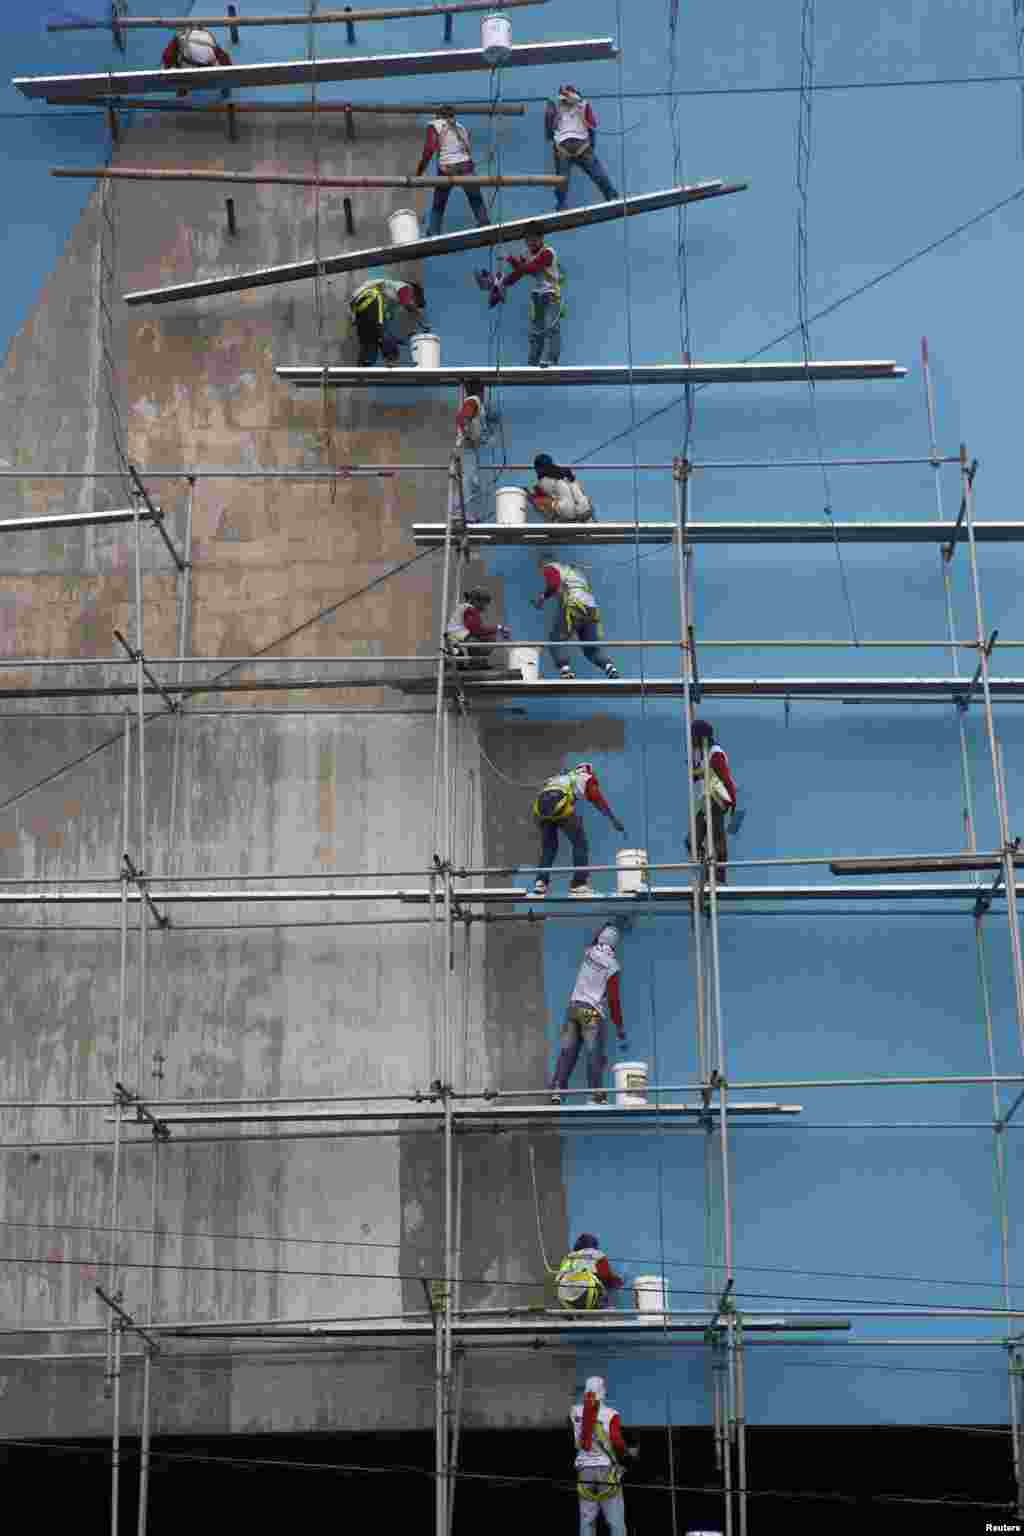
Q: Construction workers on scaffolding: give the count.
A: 14